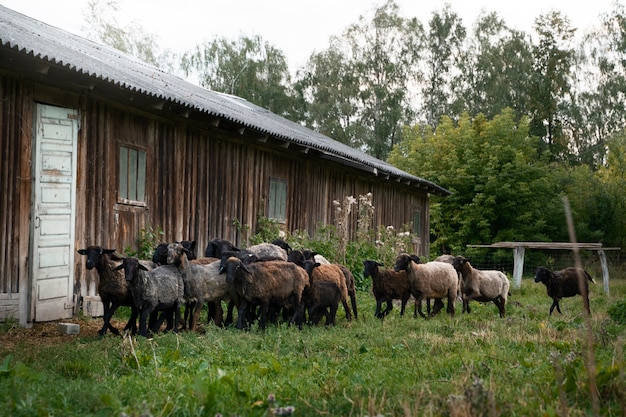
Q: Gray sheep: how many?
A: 2